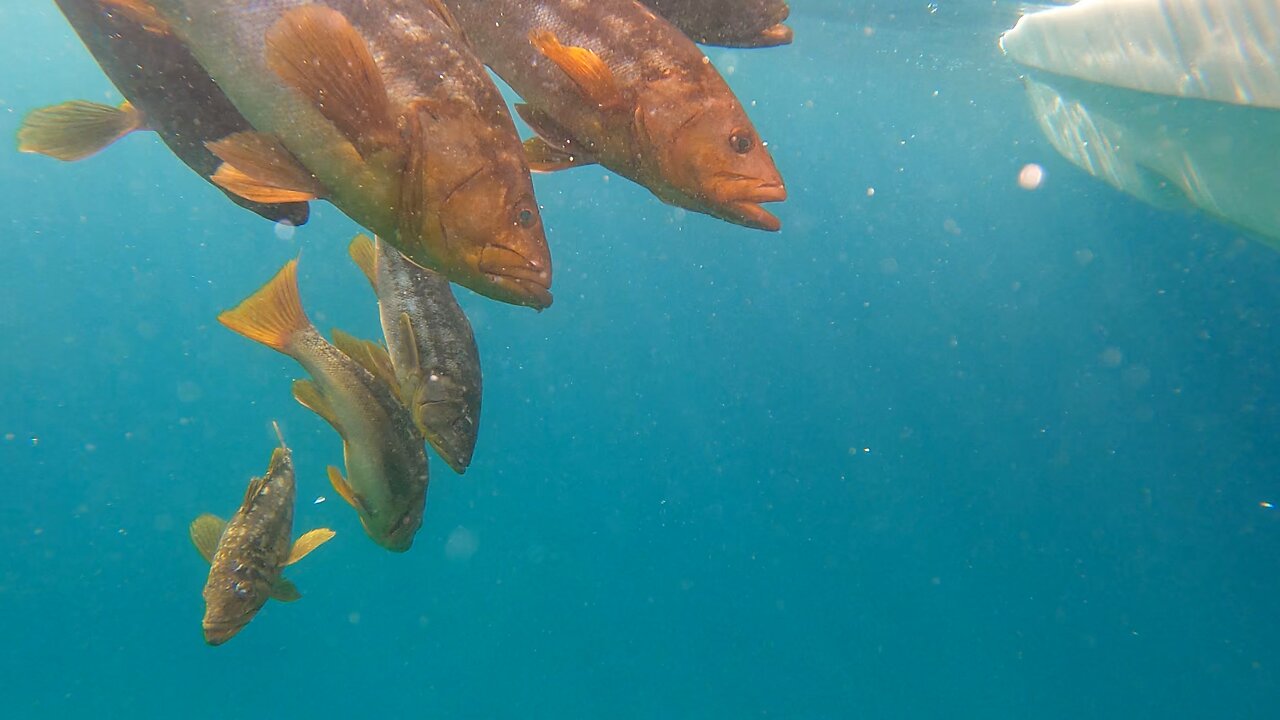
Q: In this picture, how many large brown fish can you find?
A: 4